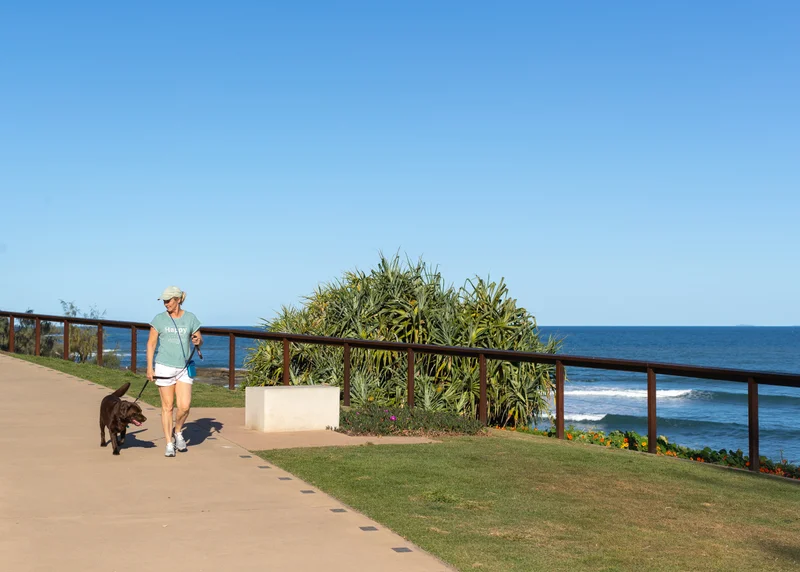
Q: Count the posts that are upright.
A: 13